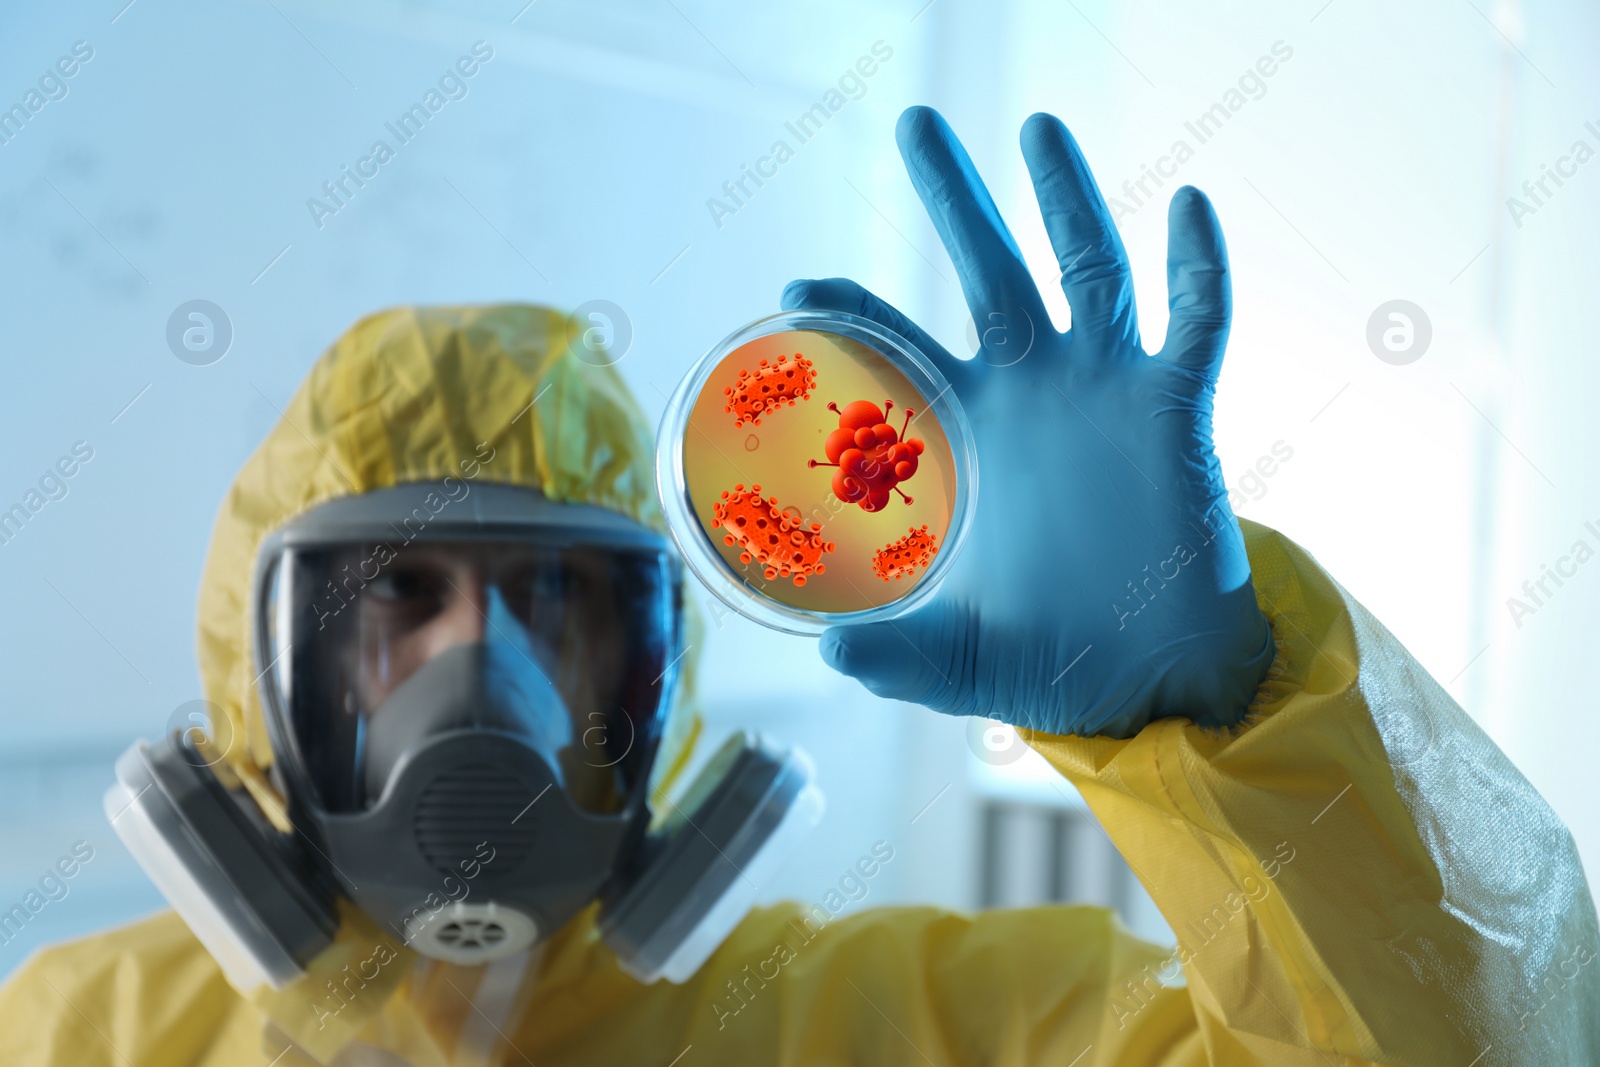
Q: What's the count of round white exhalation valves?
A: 1